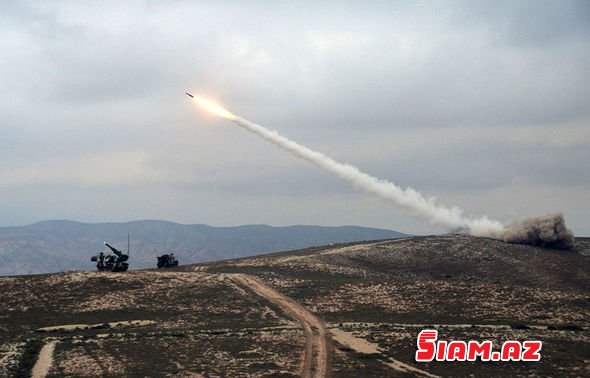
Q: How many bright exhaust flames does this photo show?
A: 1